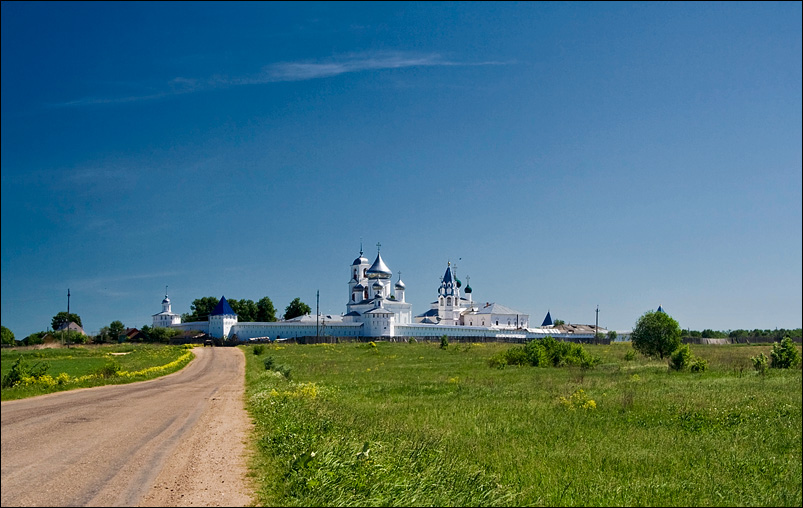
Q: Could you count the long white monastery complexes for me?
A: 1